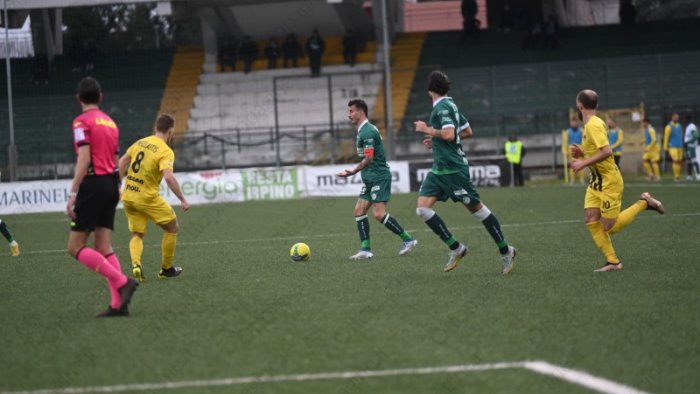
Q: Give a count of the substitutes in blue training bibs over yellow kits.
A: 4